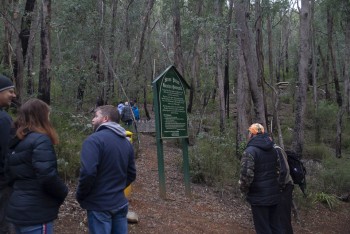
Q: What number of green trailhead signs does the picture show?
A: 1